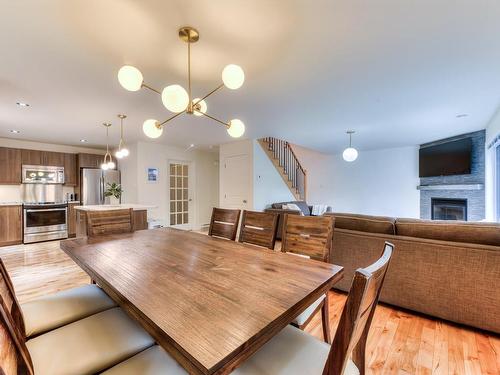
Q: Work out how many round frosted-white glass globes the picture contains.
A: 11